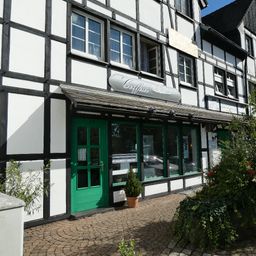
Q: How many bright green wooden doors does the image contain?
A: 1